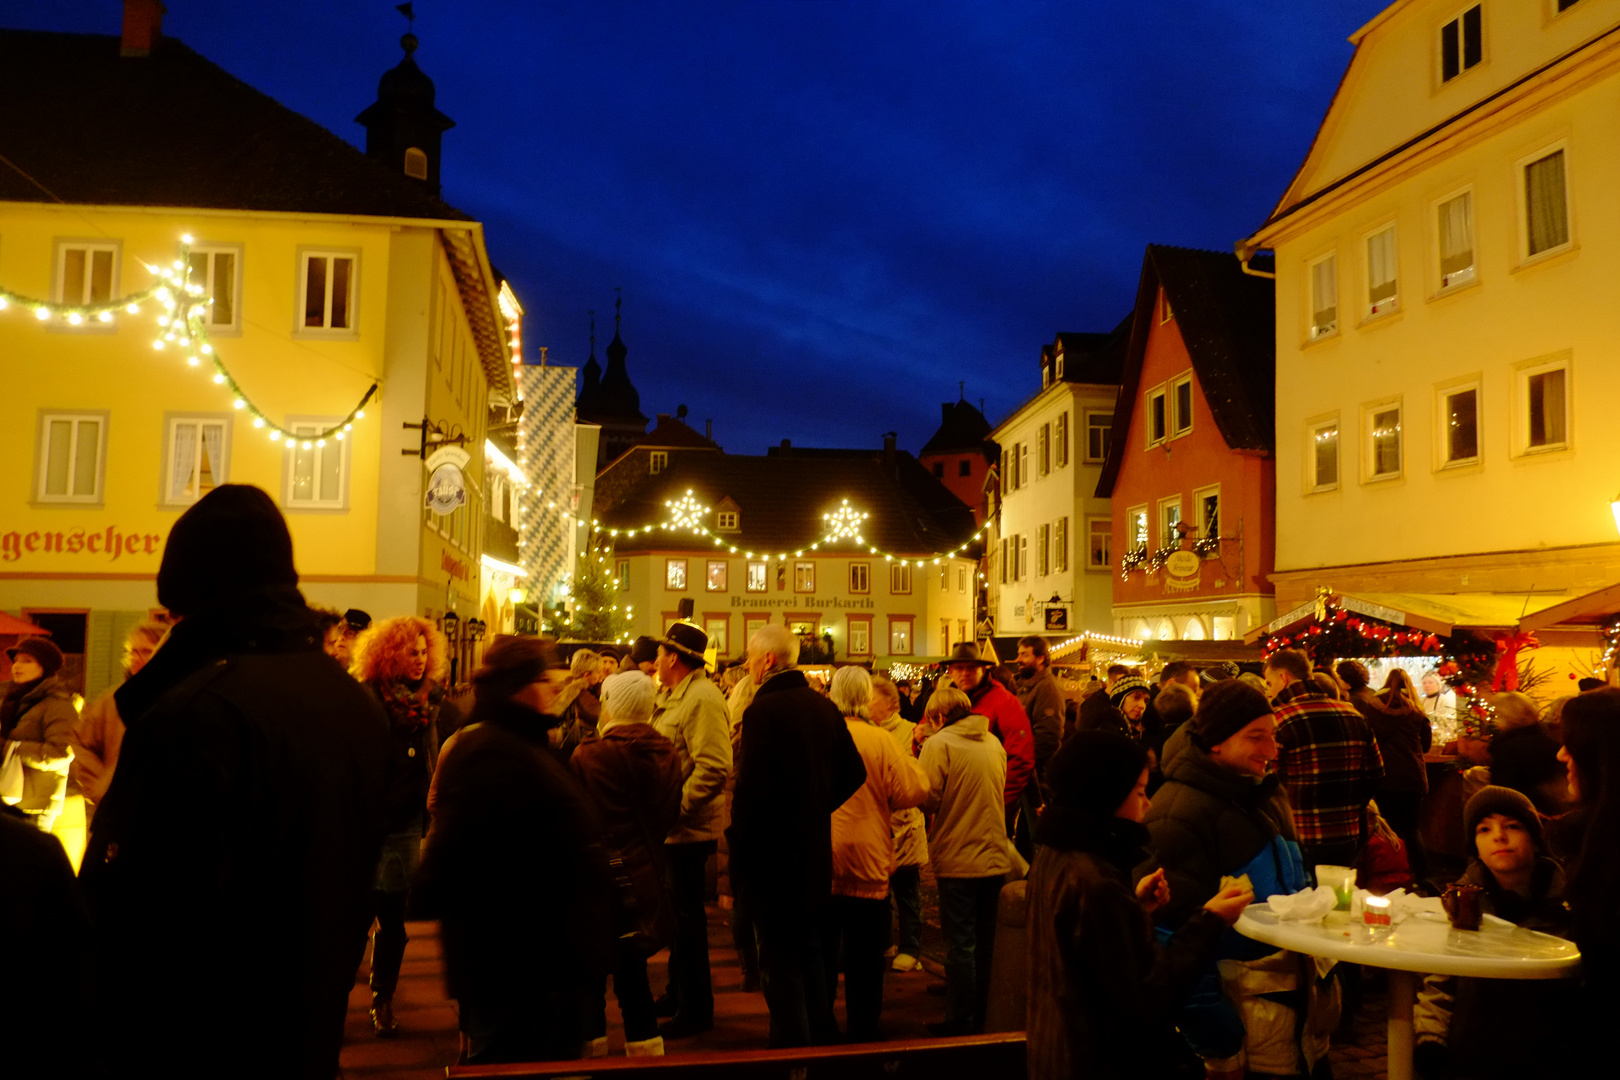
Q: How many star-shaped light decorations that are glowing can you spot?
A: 3